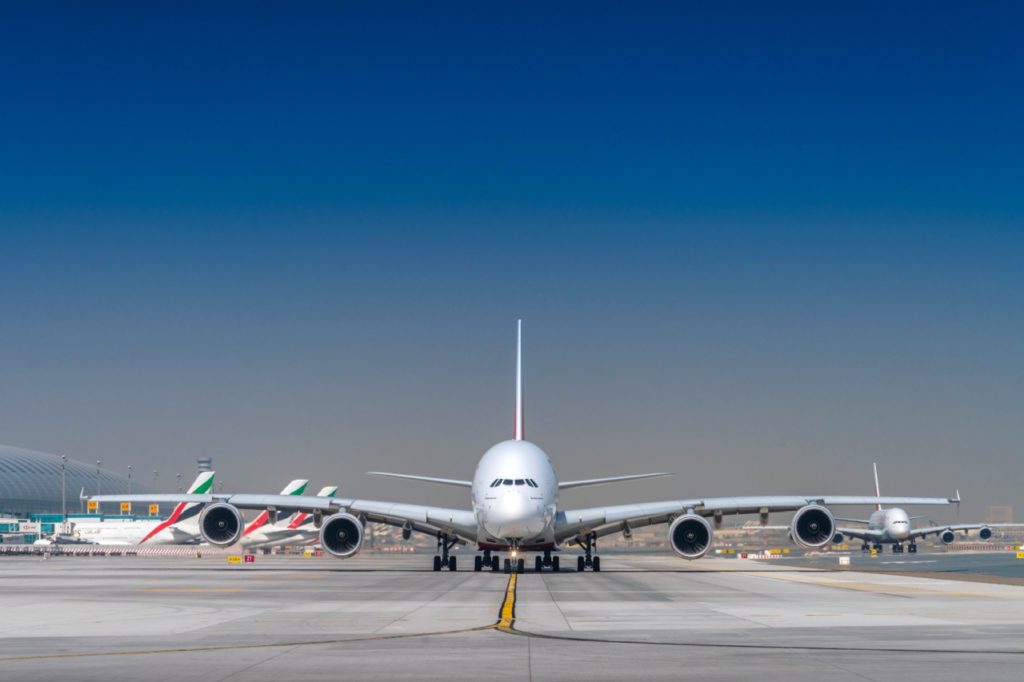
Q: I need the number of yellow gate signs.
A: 3